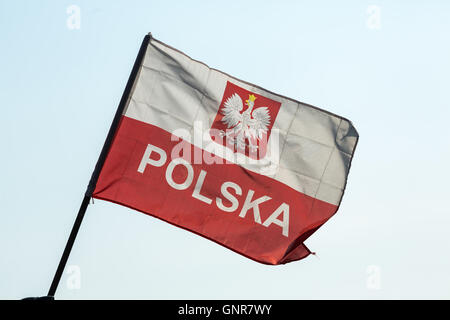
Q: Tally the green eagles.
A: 0